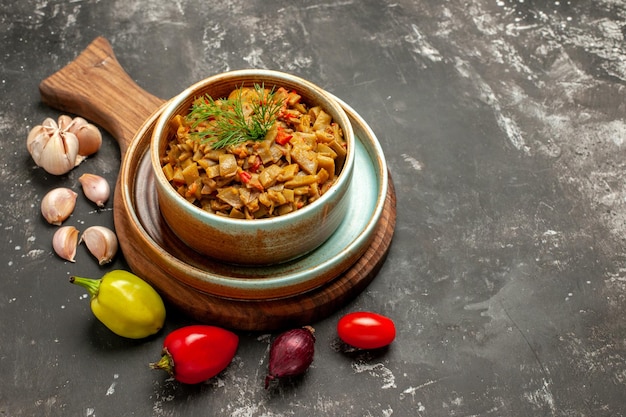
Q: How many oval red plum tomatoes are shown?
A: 1